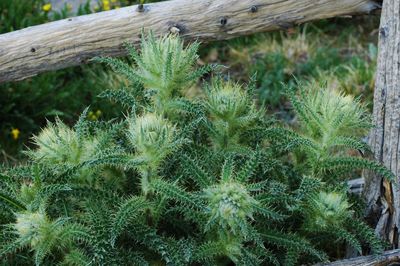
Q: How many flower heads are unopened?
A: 8